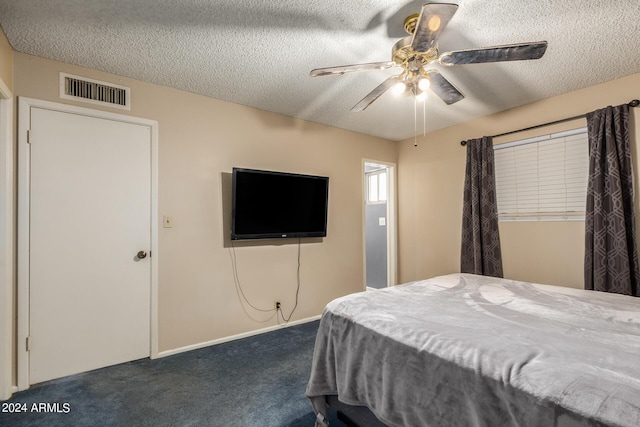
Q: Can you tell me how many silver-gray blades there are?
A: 5